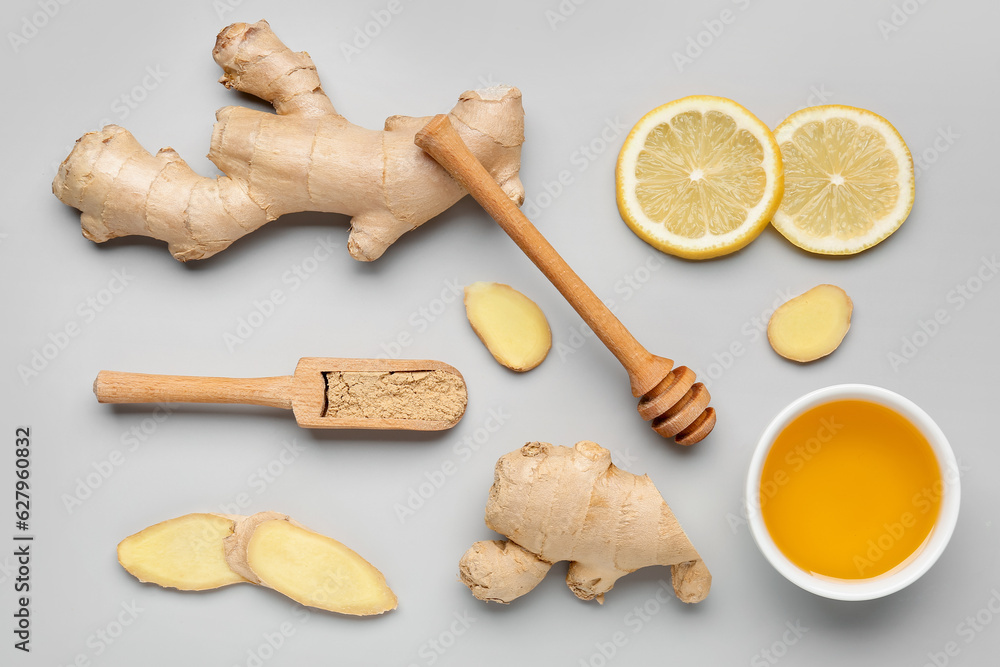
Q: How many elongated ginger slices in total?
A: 2